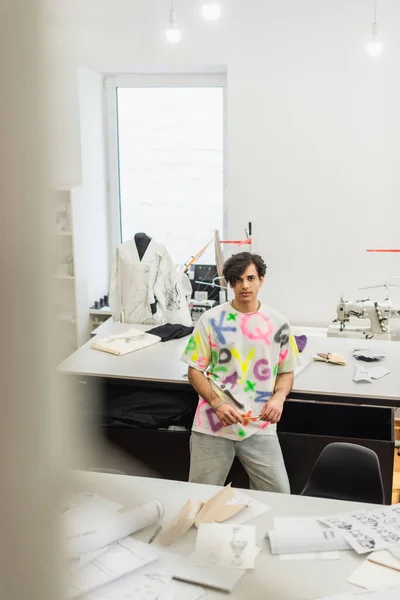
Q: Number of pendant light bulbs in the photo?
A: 3